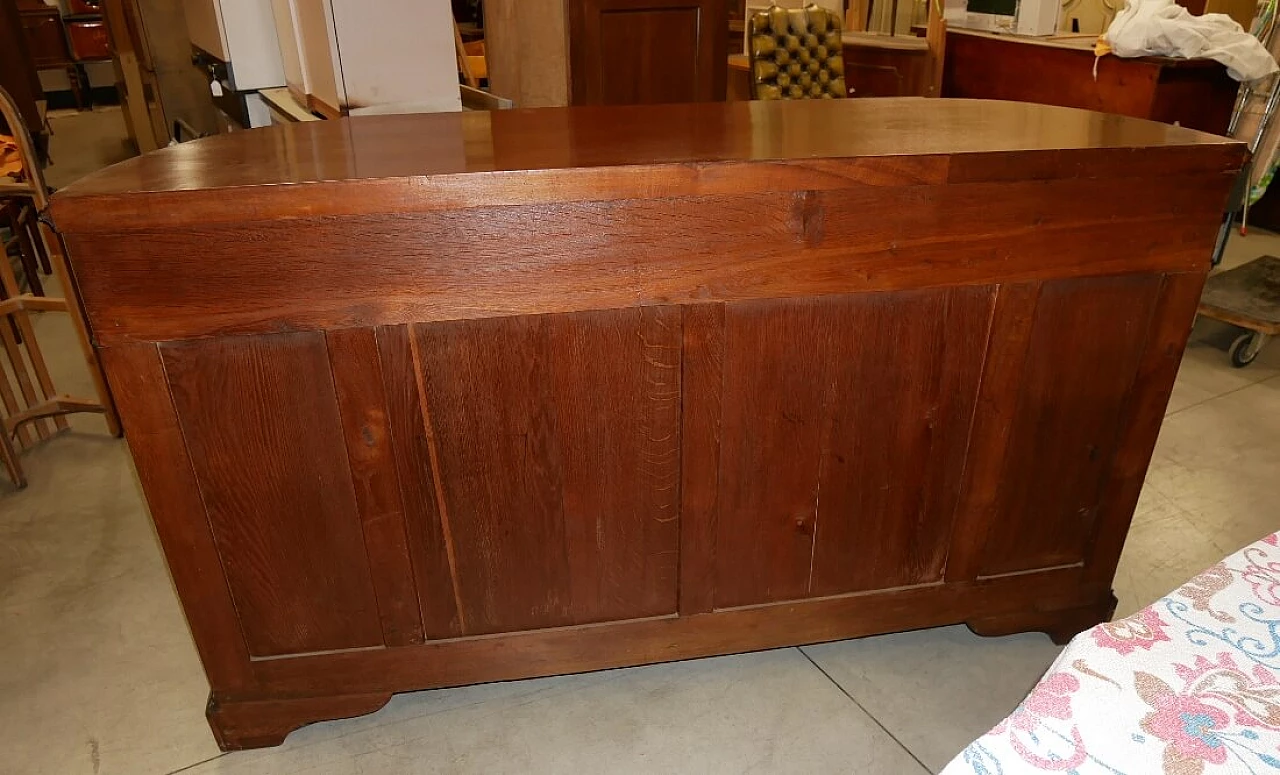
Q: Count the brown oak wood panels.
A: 4